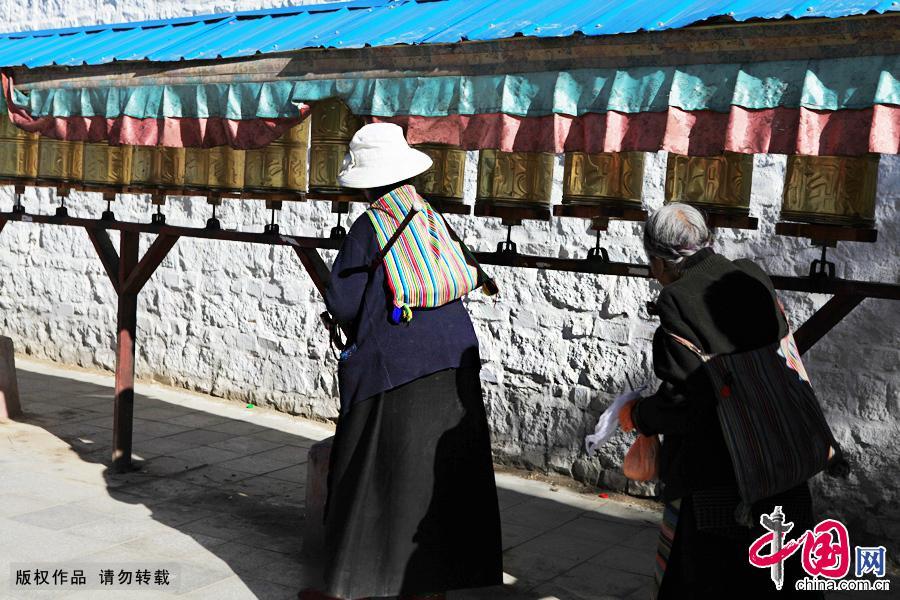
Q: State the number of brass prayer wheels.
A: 12